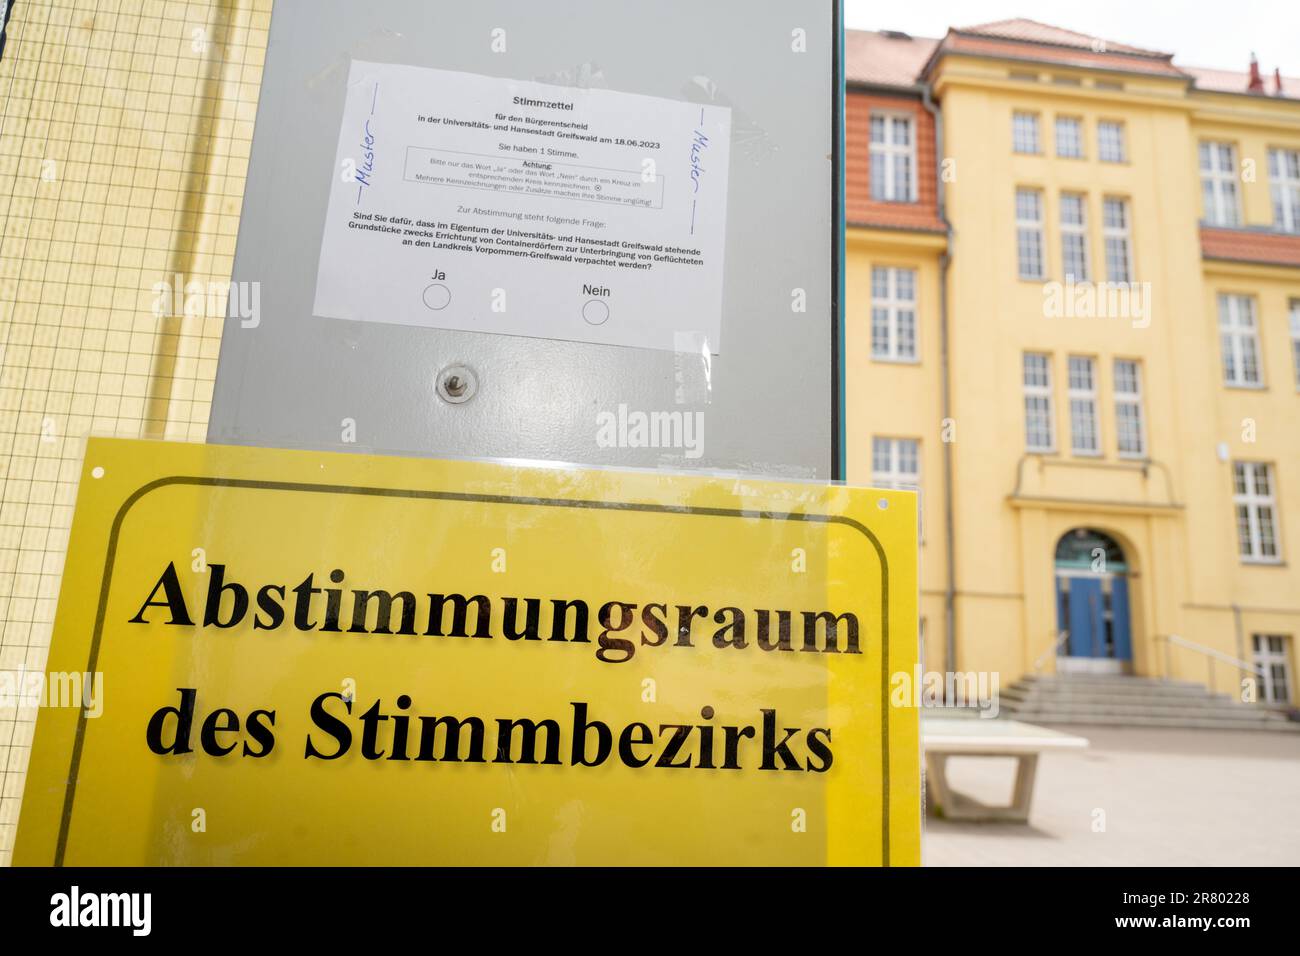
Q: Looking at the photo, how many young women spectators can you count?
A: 0